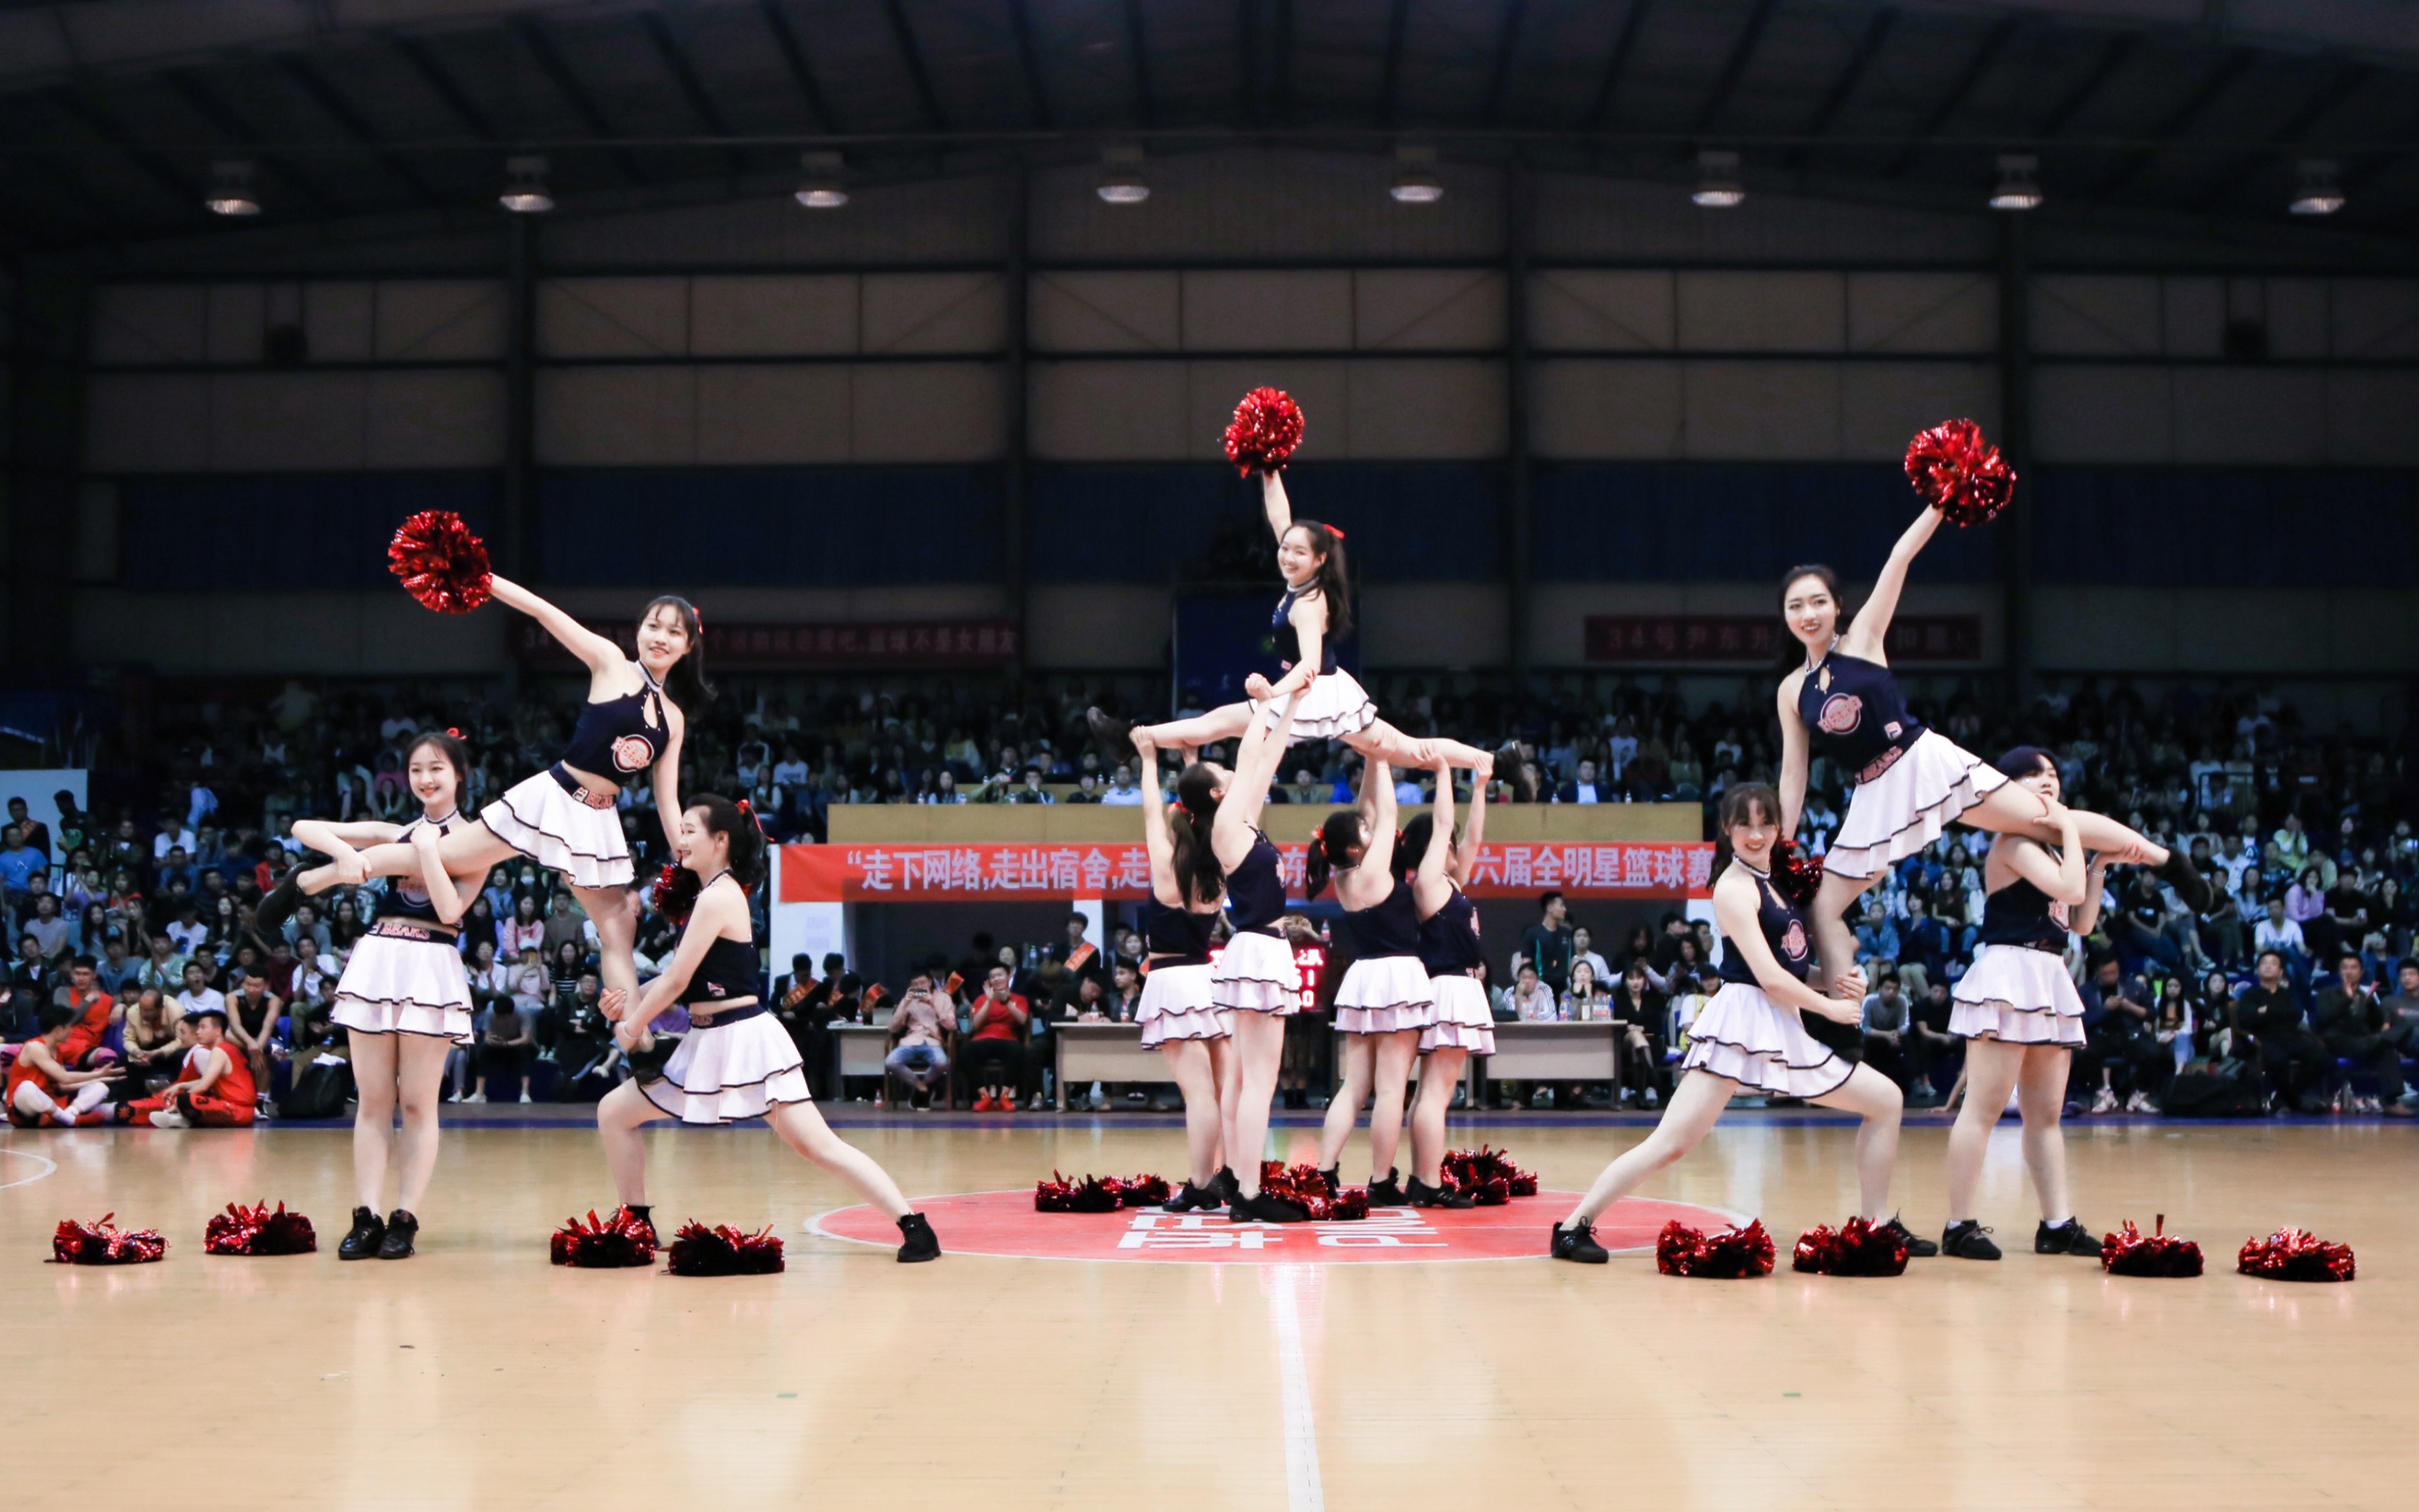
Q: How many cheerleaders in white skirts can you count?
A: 11